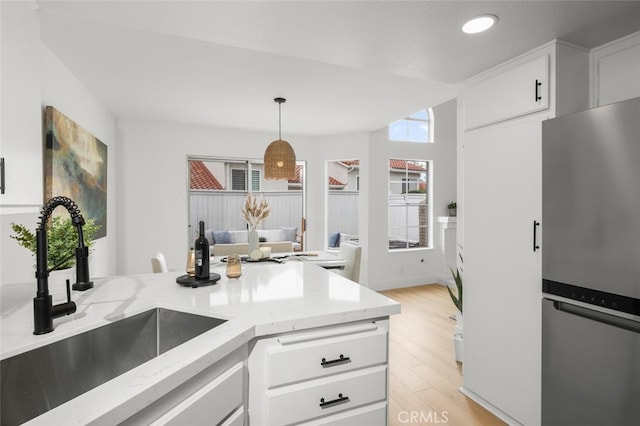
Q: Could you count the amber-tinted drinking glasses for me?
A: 2